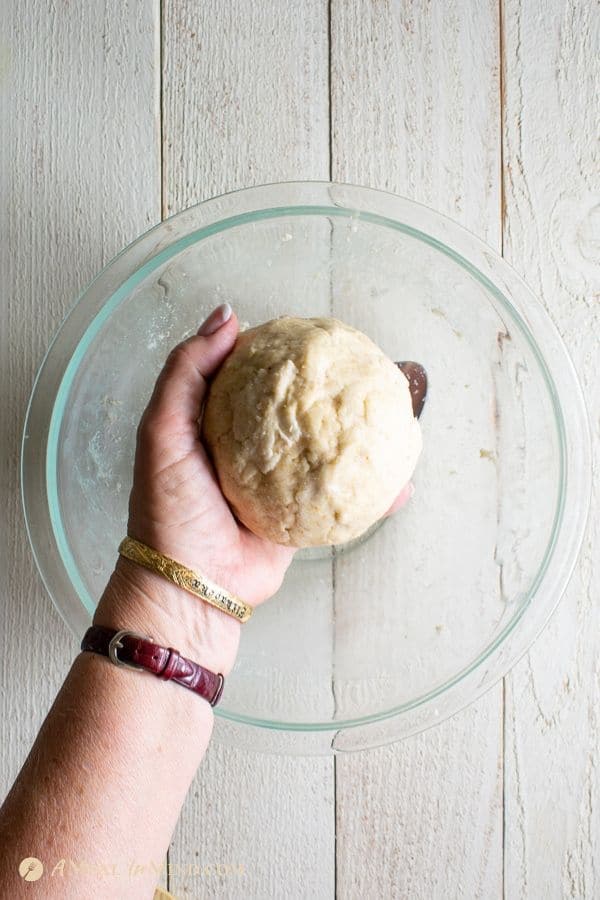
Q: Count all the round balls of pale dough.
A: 1